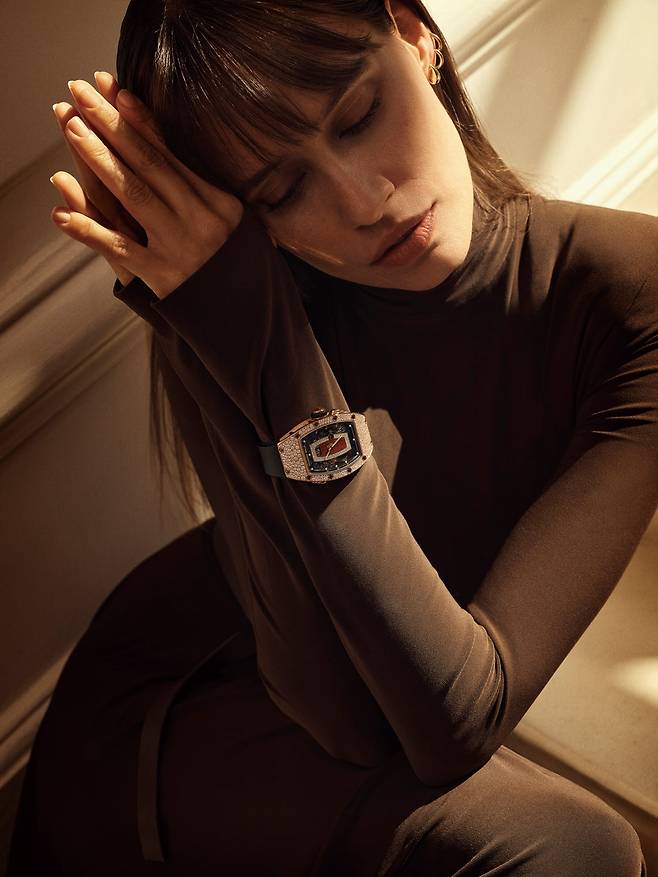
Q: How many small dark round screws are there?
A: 10